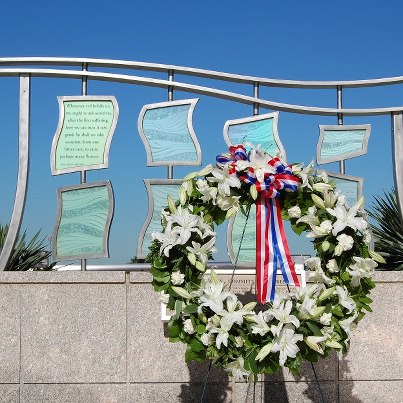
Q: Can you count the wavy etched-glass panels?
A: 8